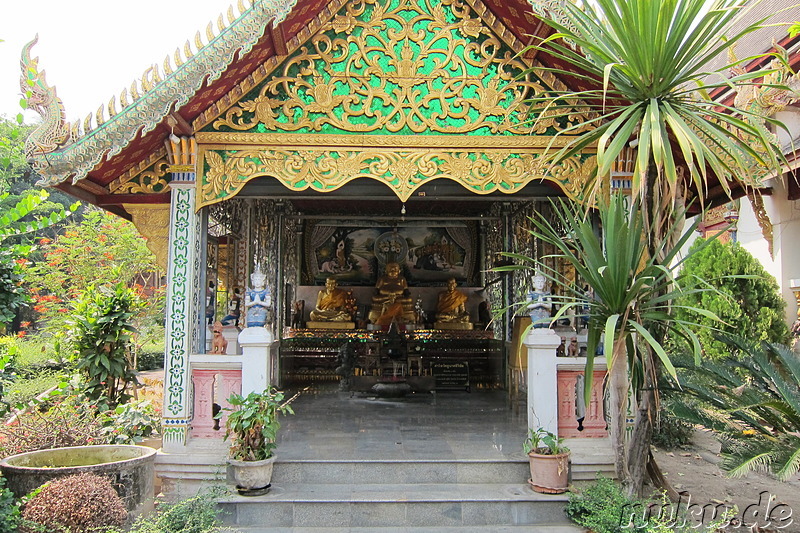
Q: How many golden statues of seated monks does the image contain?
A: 3